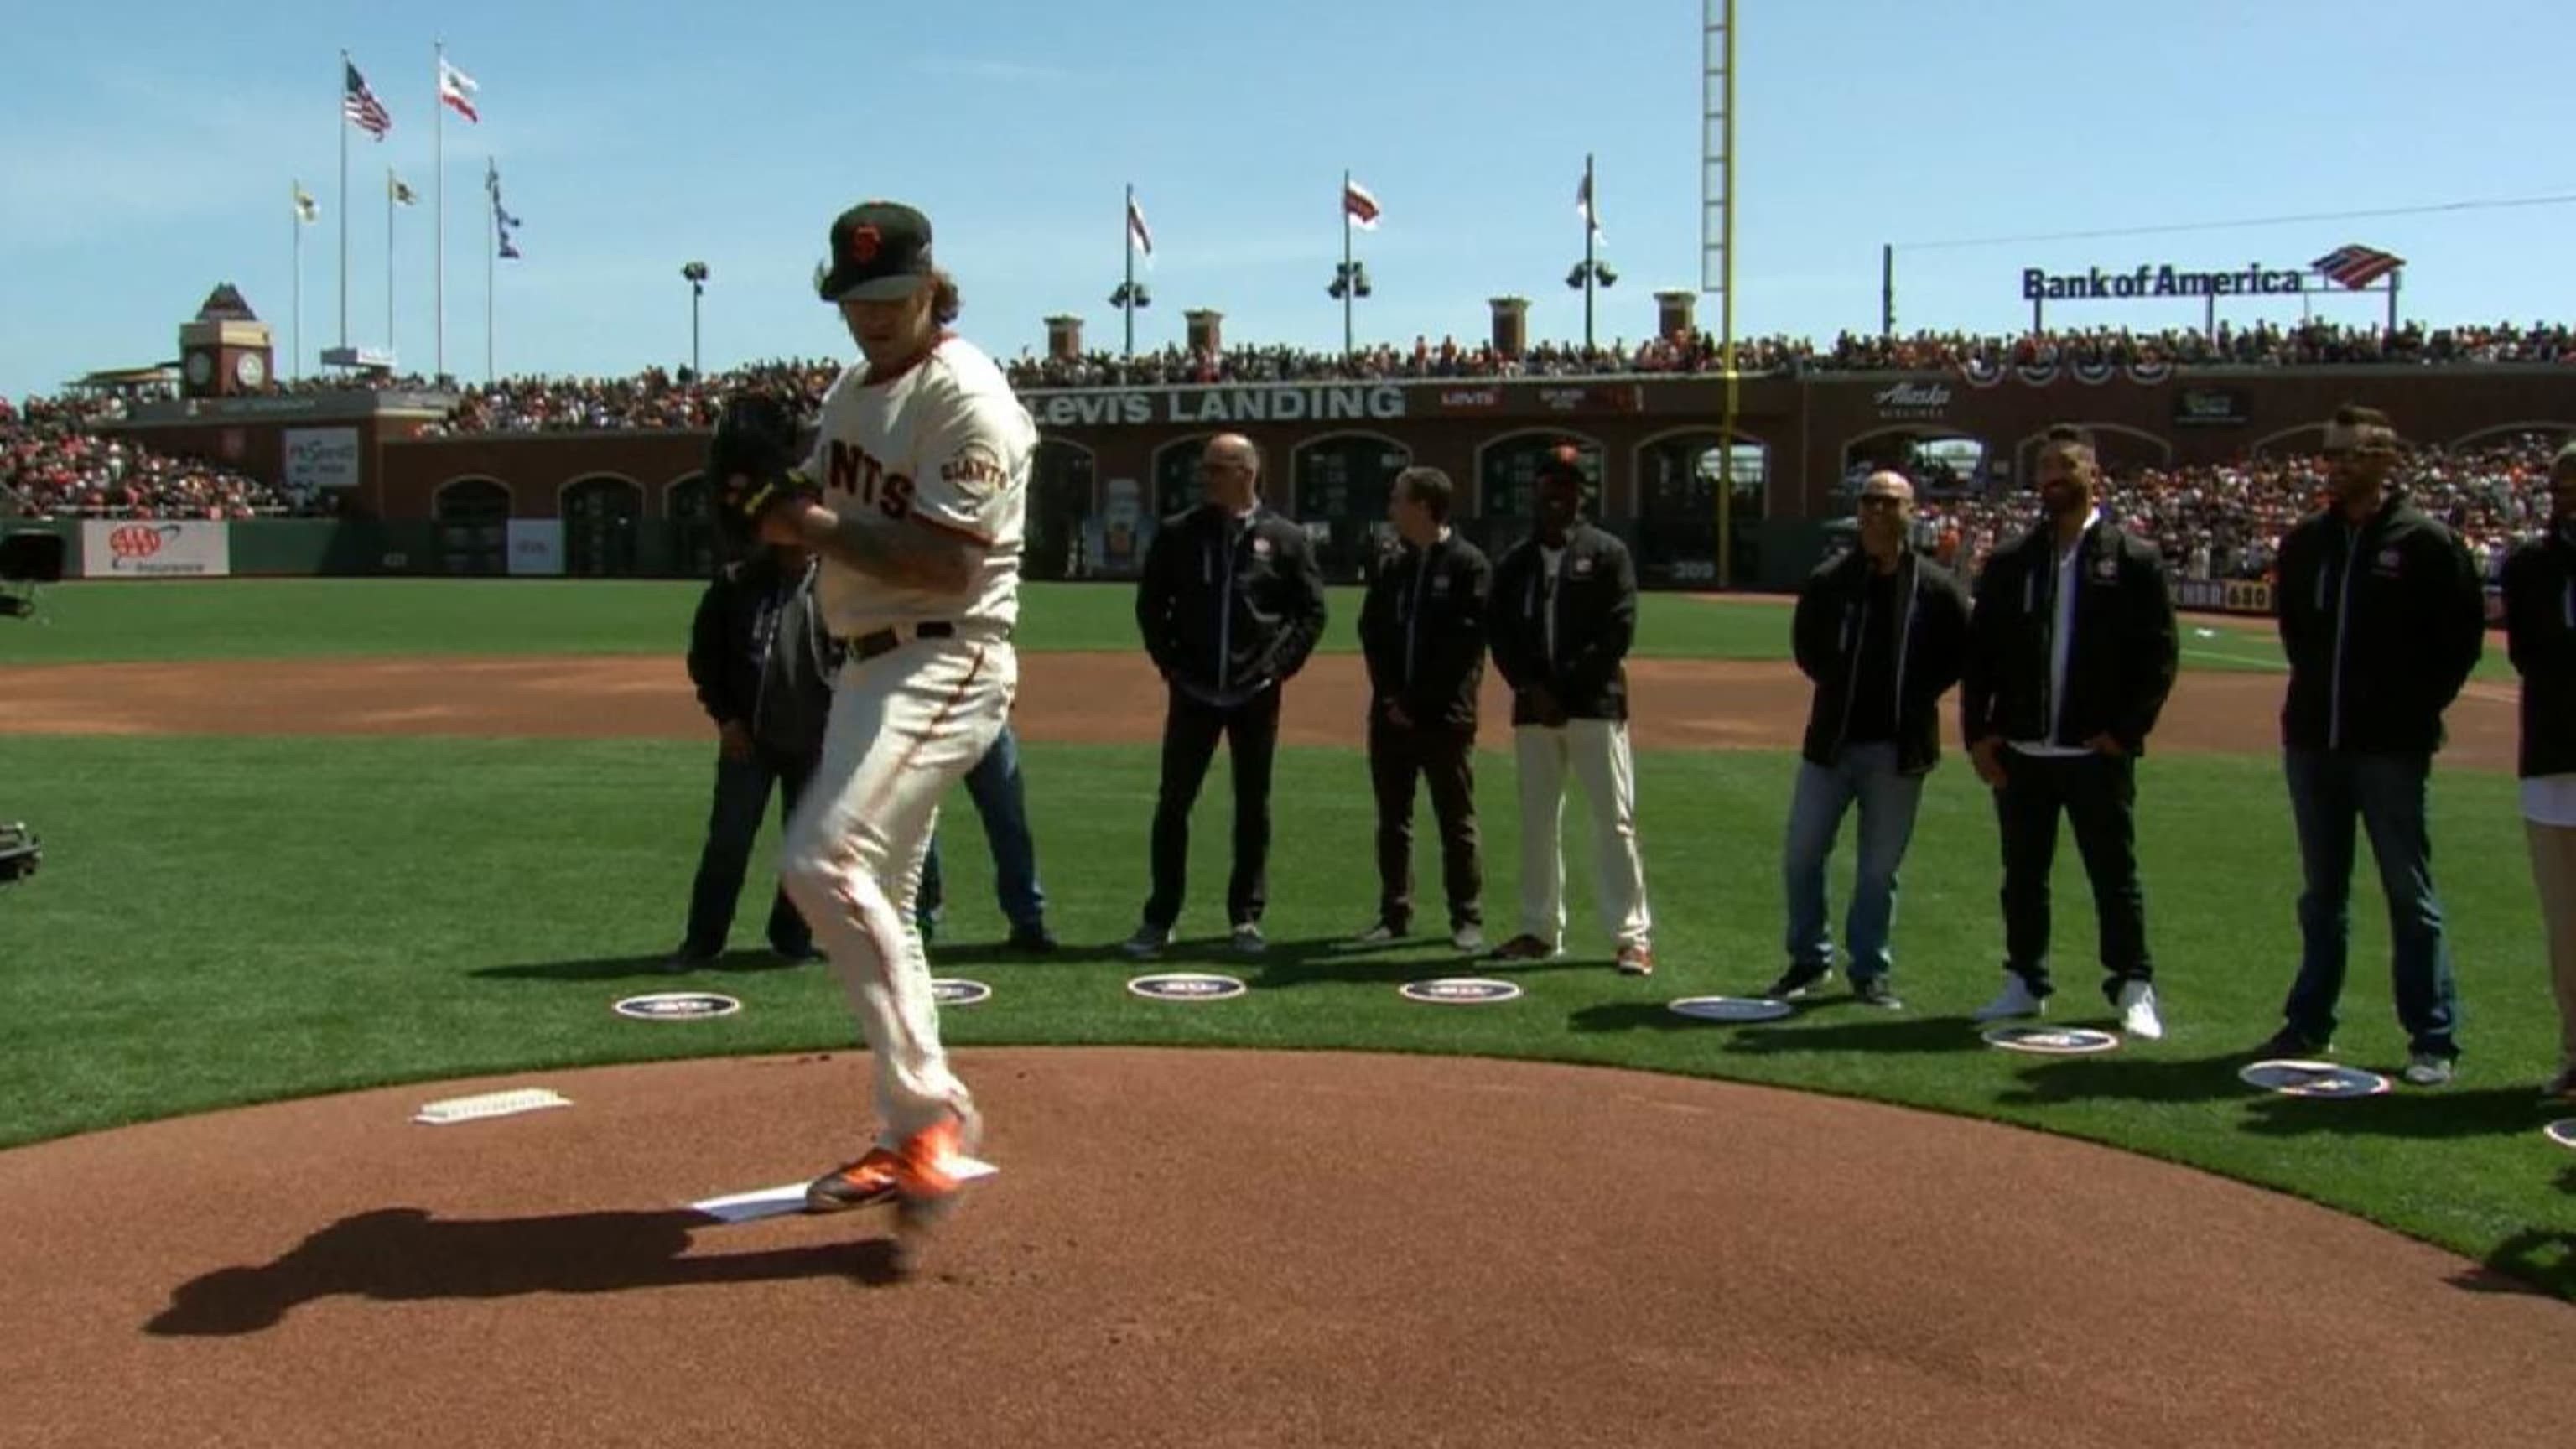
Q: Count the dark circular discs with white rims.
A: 8